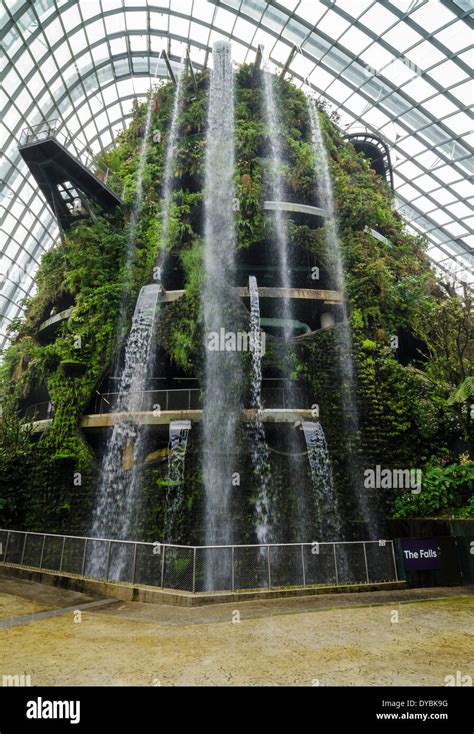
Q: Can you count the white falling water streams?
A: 9